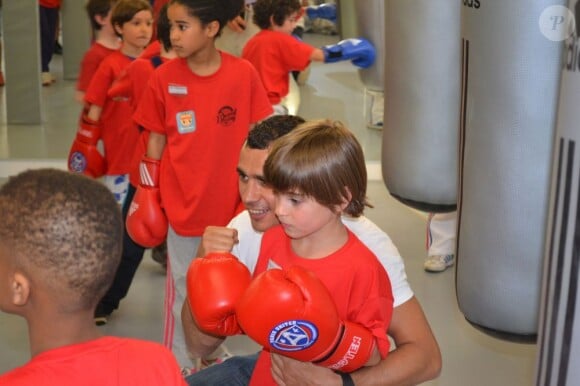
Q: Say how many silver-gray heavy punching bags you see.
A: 4